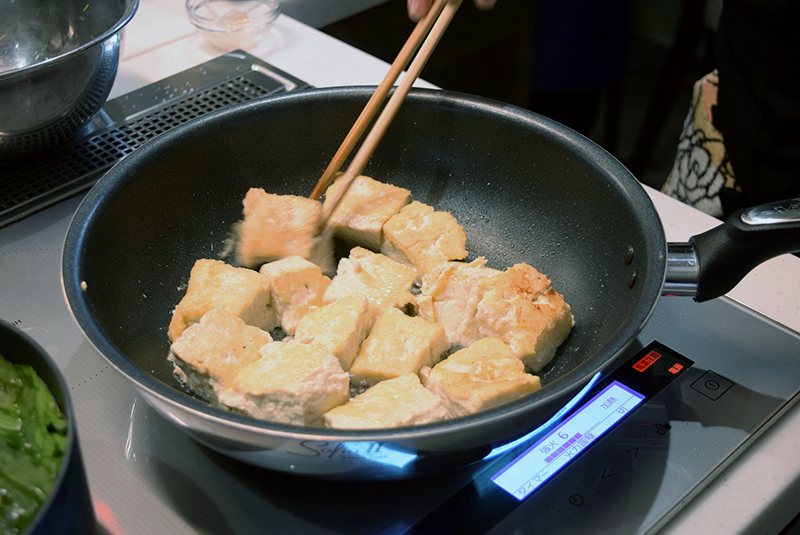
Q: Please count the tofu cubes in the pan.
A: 14